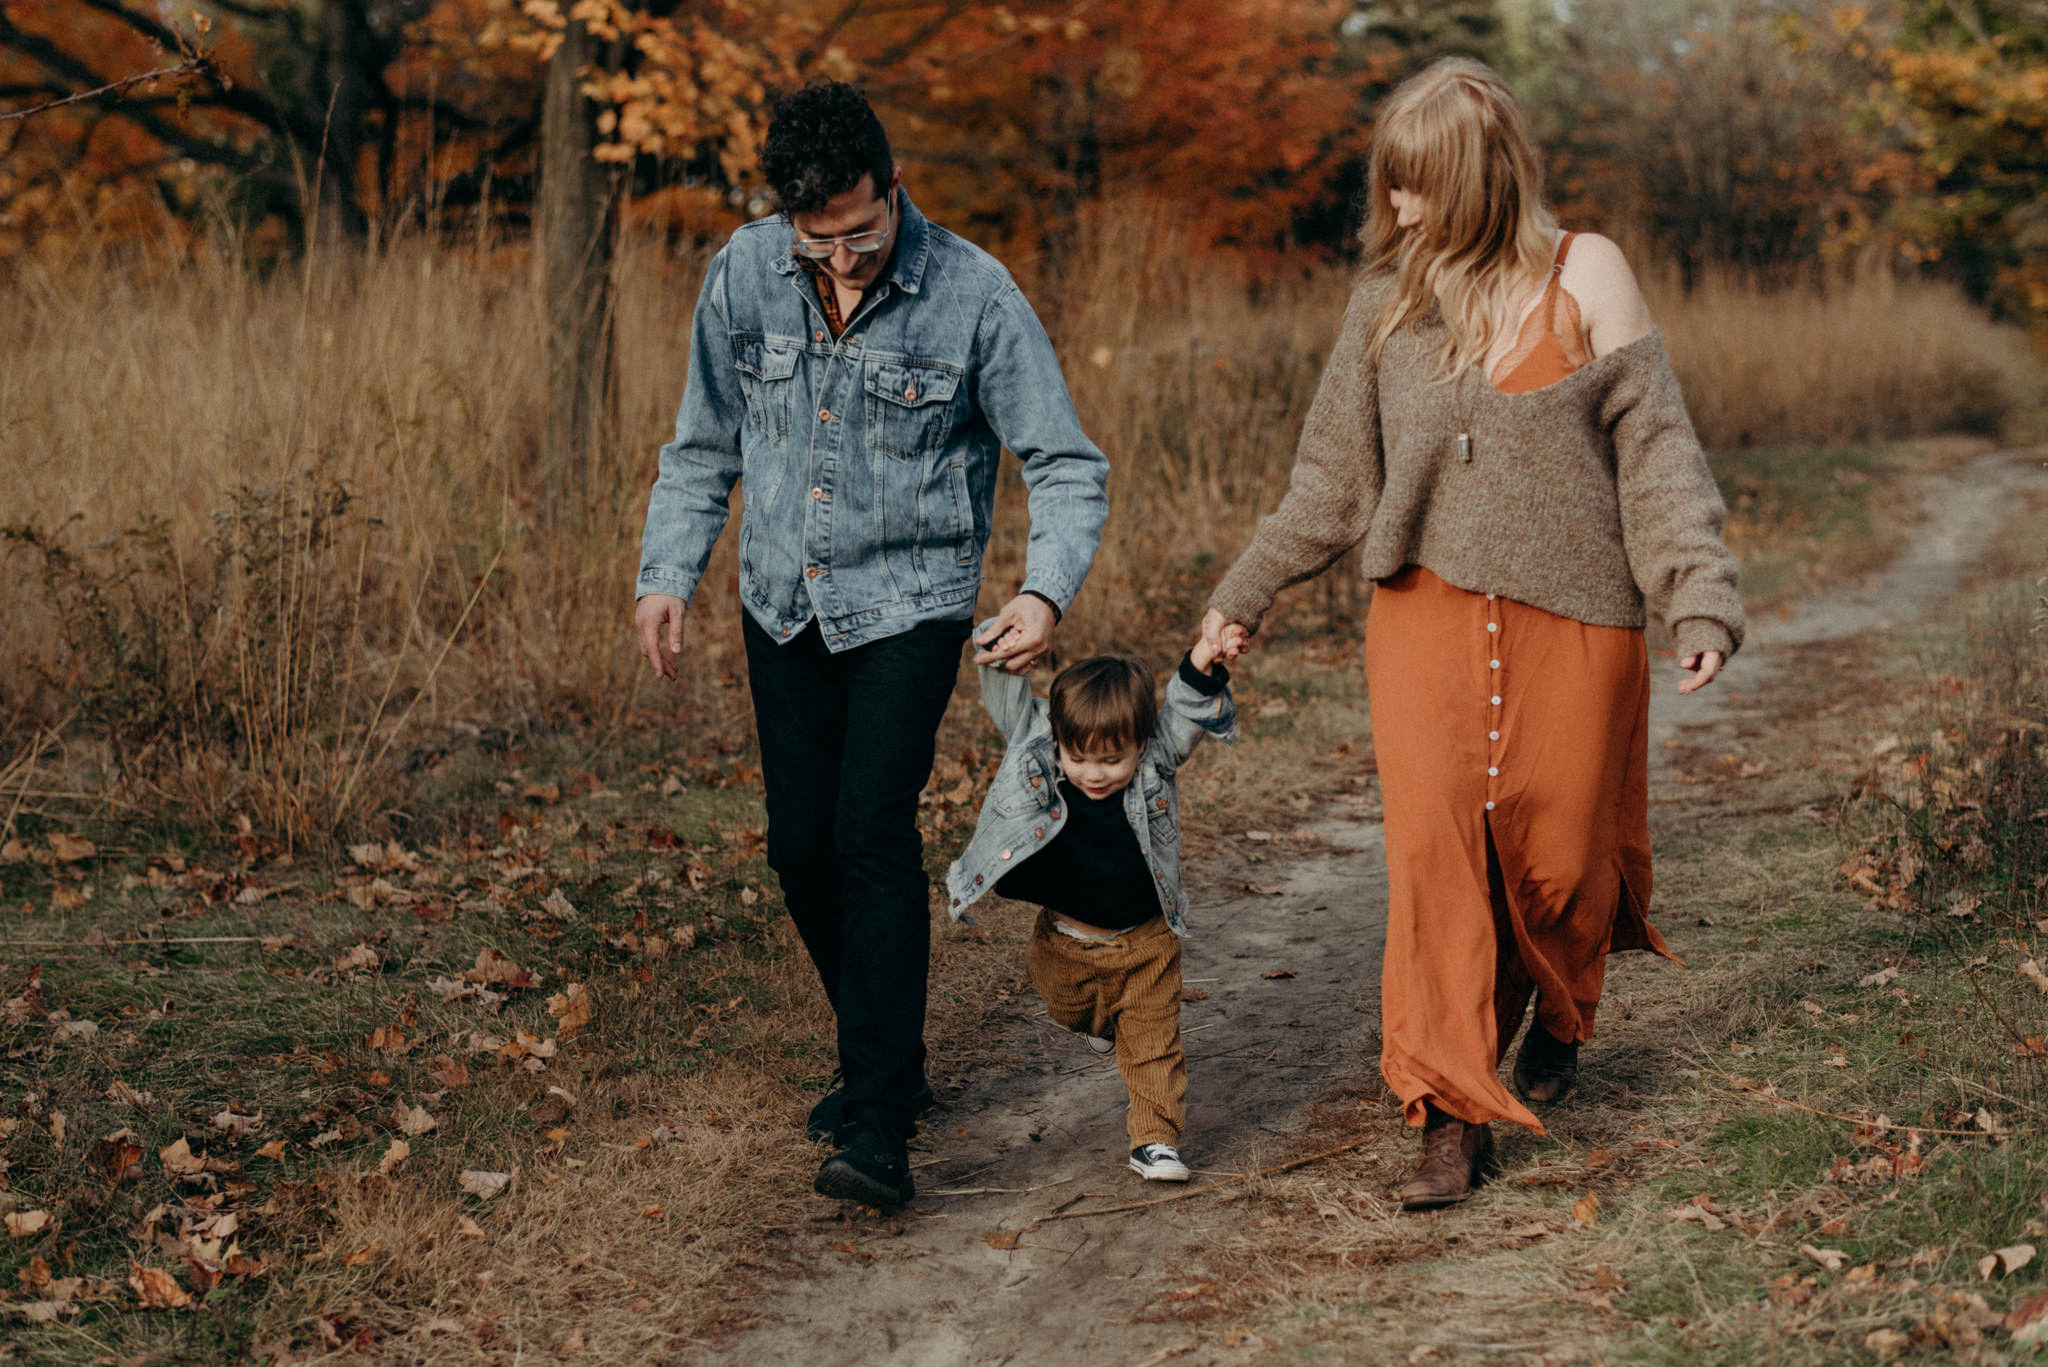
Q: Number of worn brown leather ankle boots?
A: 2